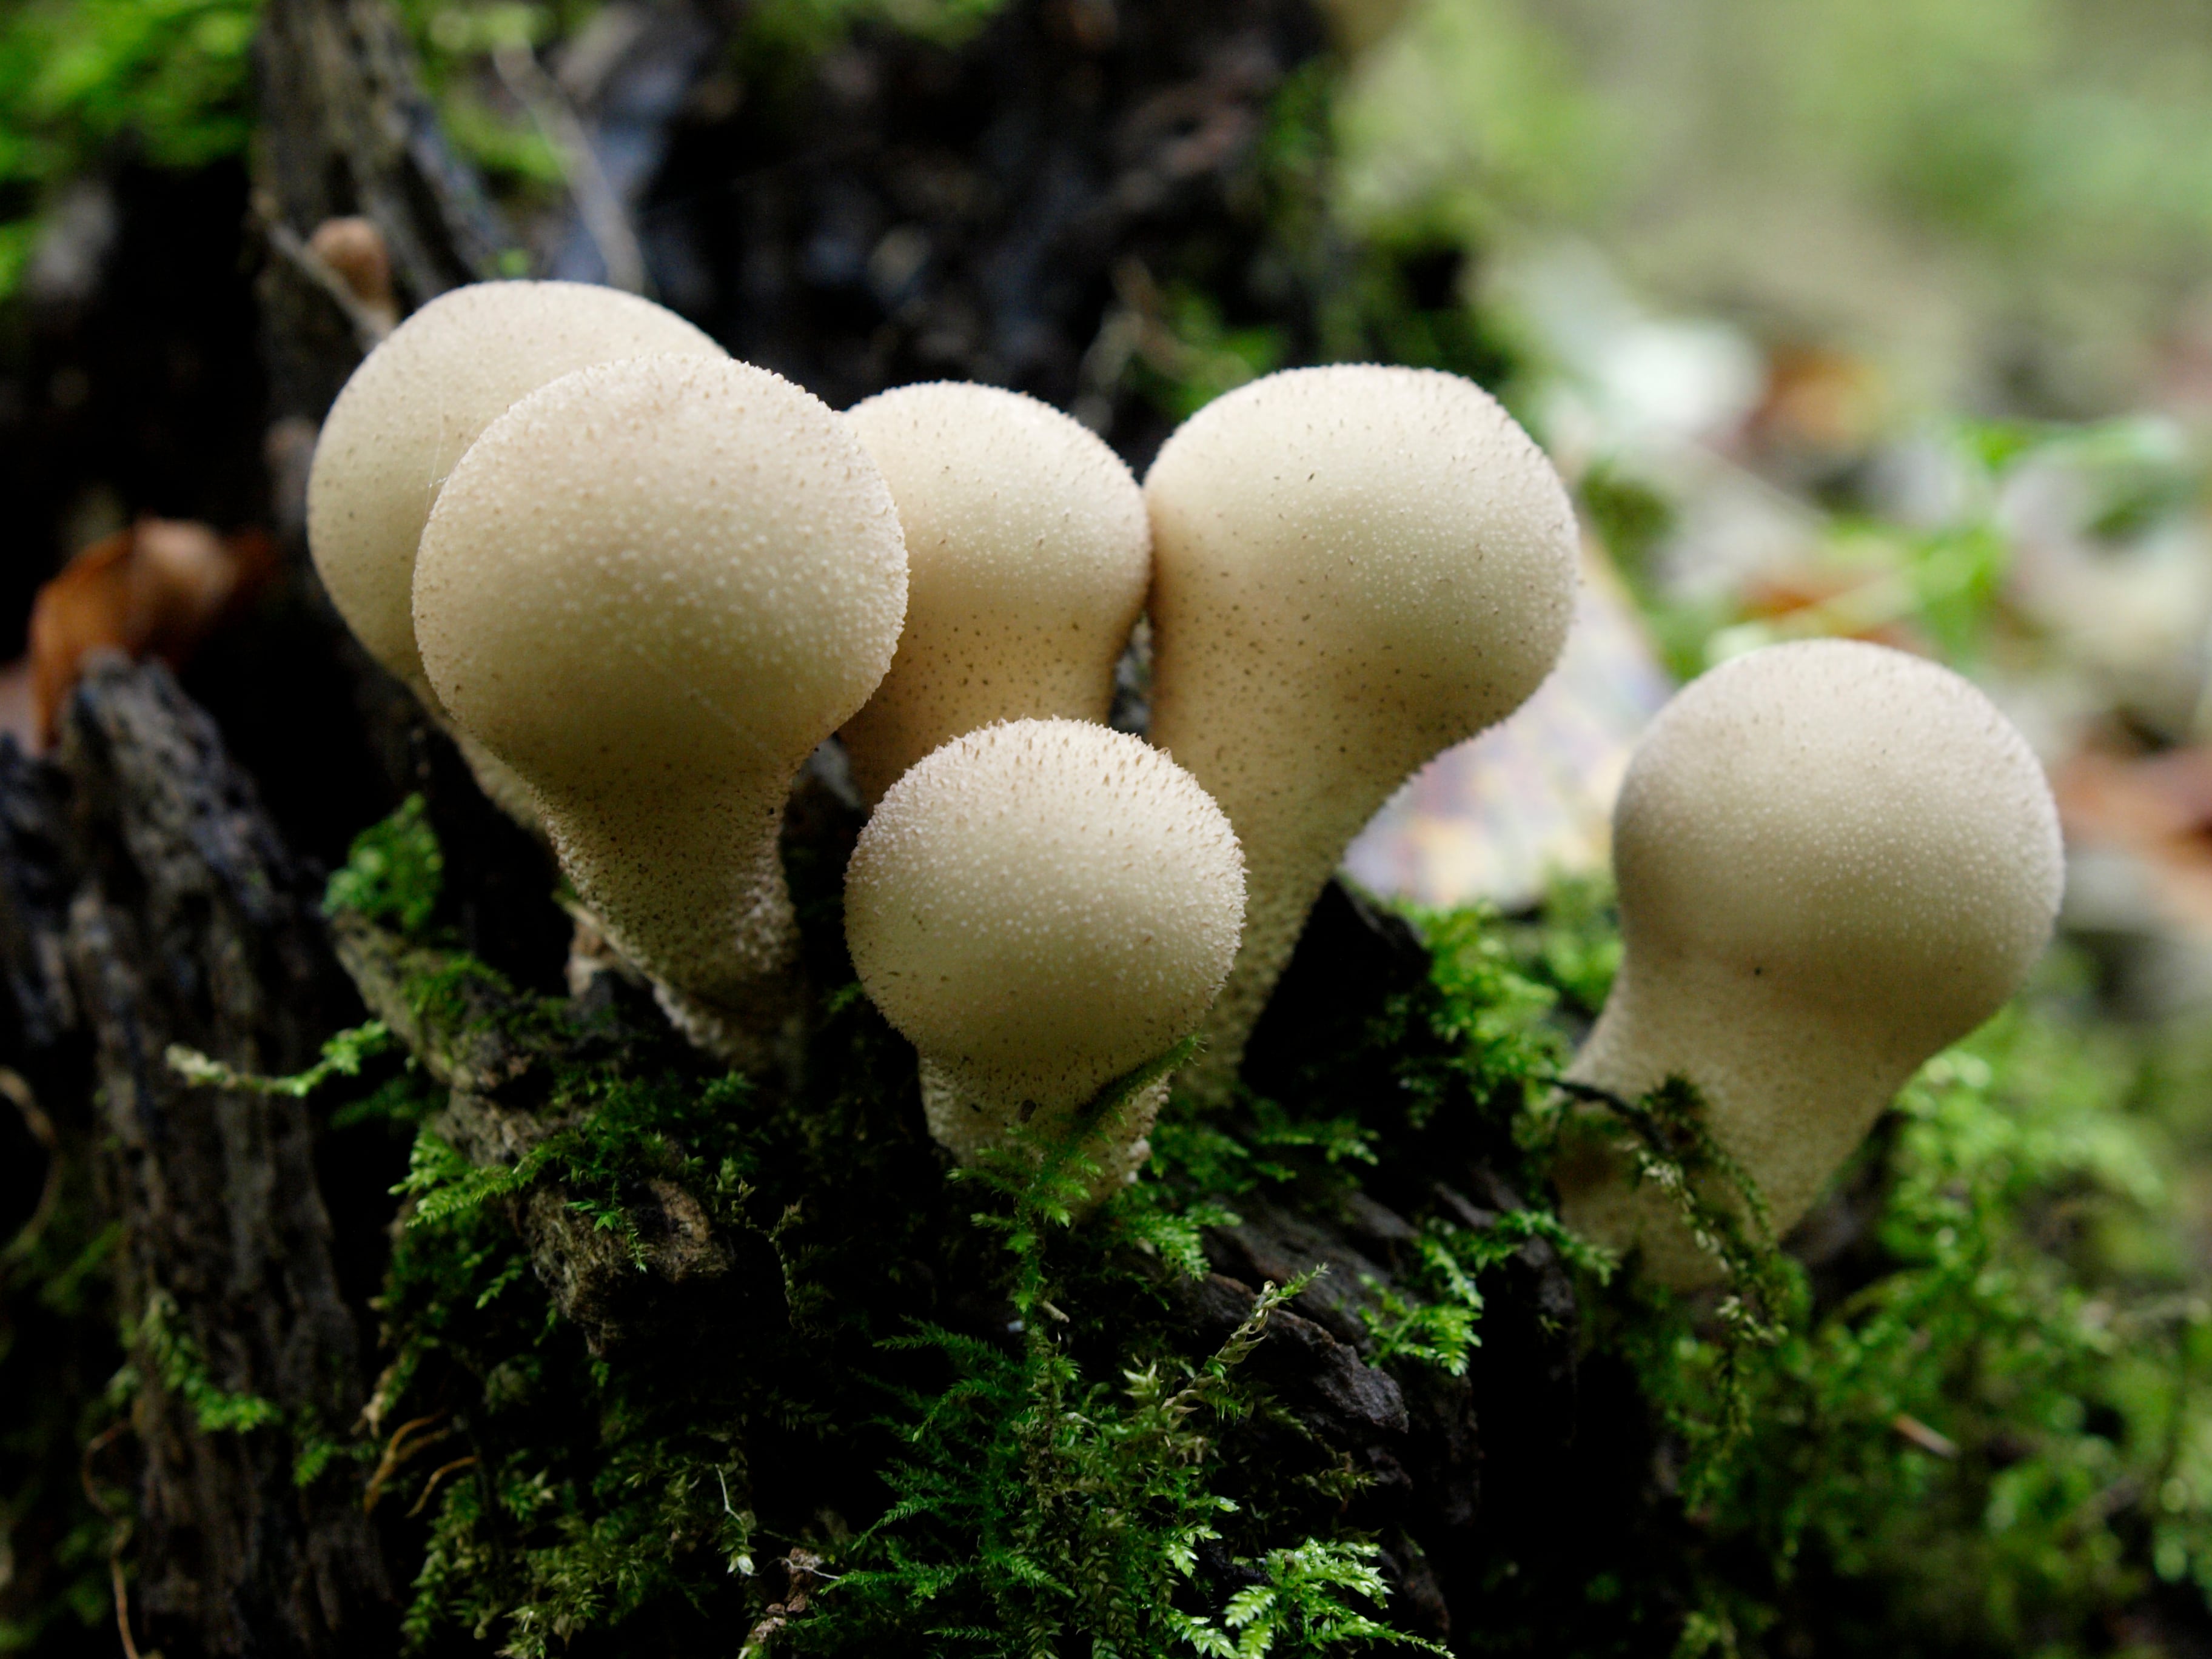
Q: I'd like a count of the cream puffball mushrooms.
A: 6